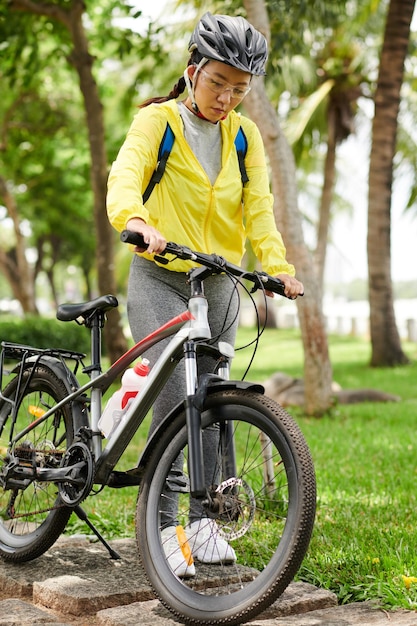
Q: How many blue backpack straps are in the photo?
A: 2